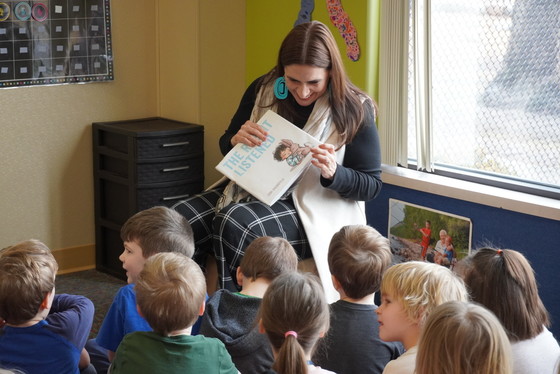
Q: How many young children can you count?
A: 9